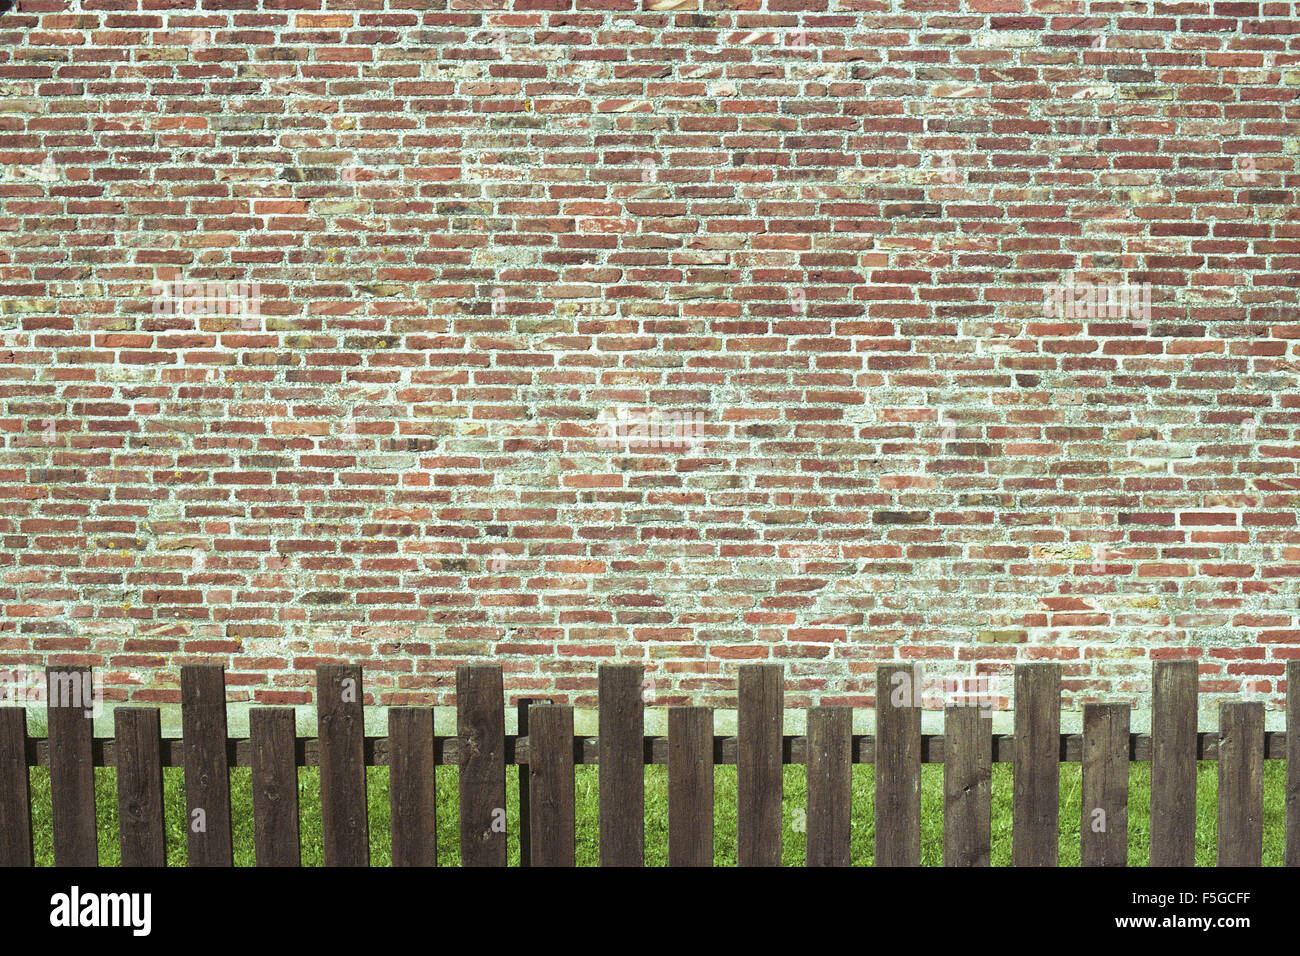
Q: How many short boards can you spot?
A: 10